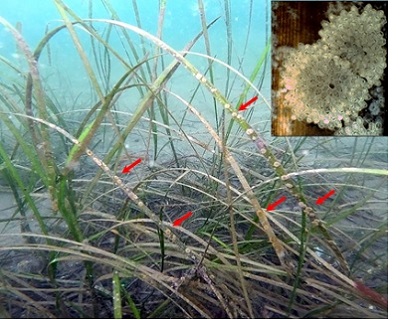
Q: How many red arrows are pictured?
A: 5